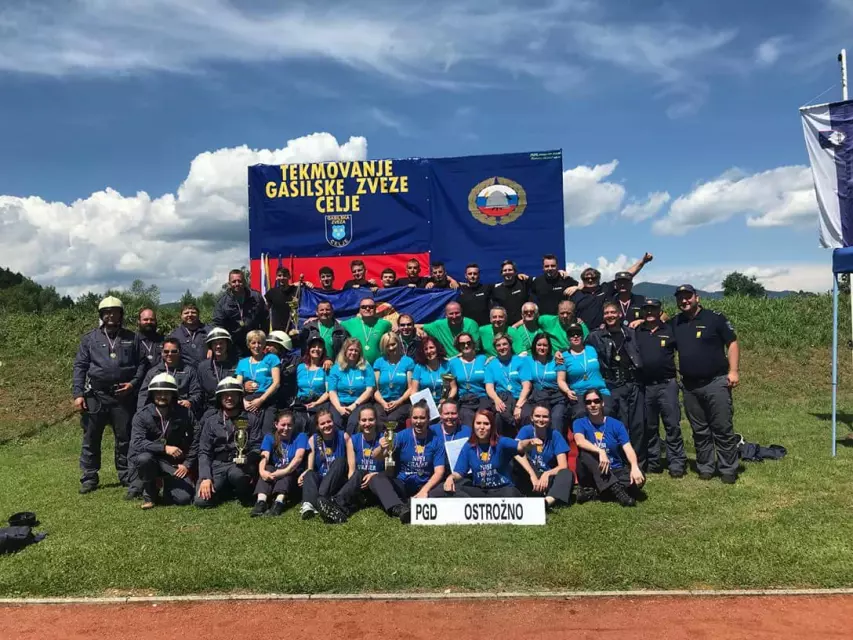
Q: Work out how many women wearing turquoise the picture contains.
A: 9